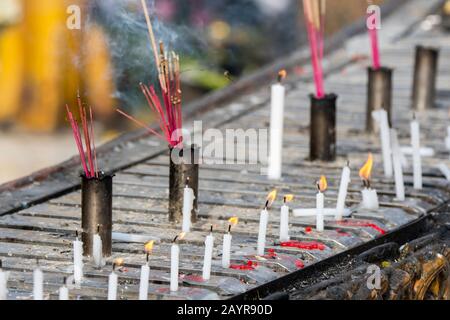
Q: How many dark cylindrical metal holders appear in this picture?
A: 5